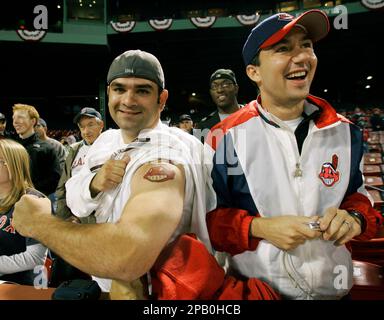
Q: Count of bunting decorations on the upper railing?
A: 6